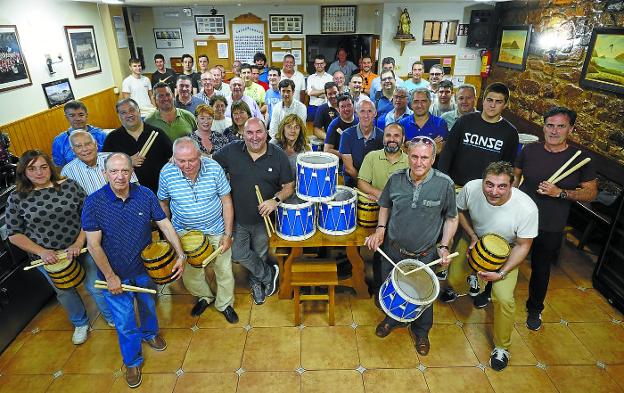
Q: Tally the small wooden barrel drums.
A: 5